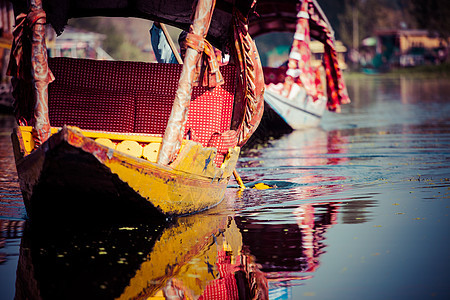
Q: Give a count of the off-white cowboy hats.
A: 0